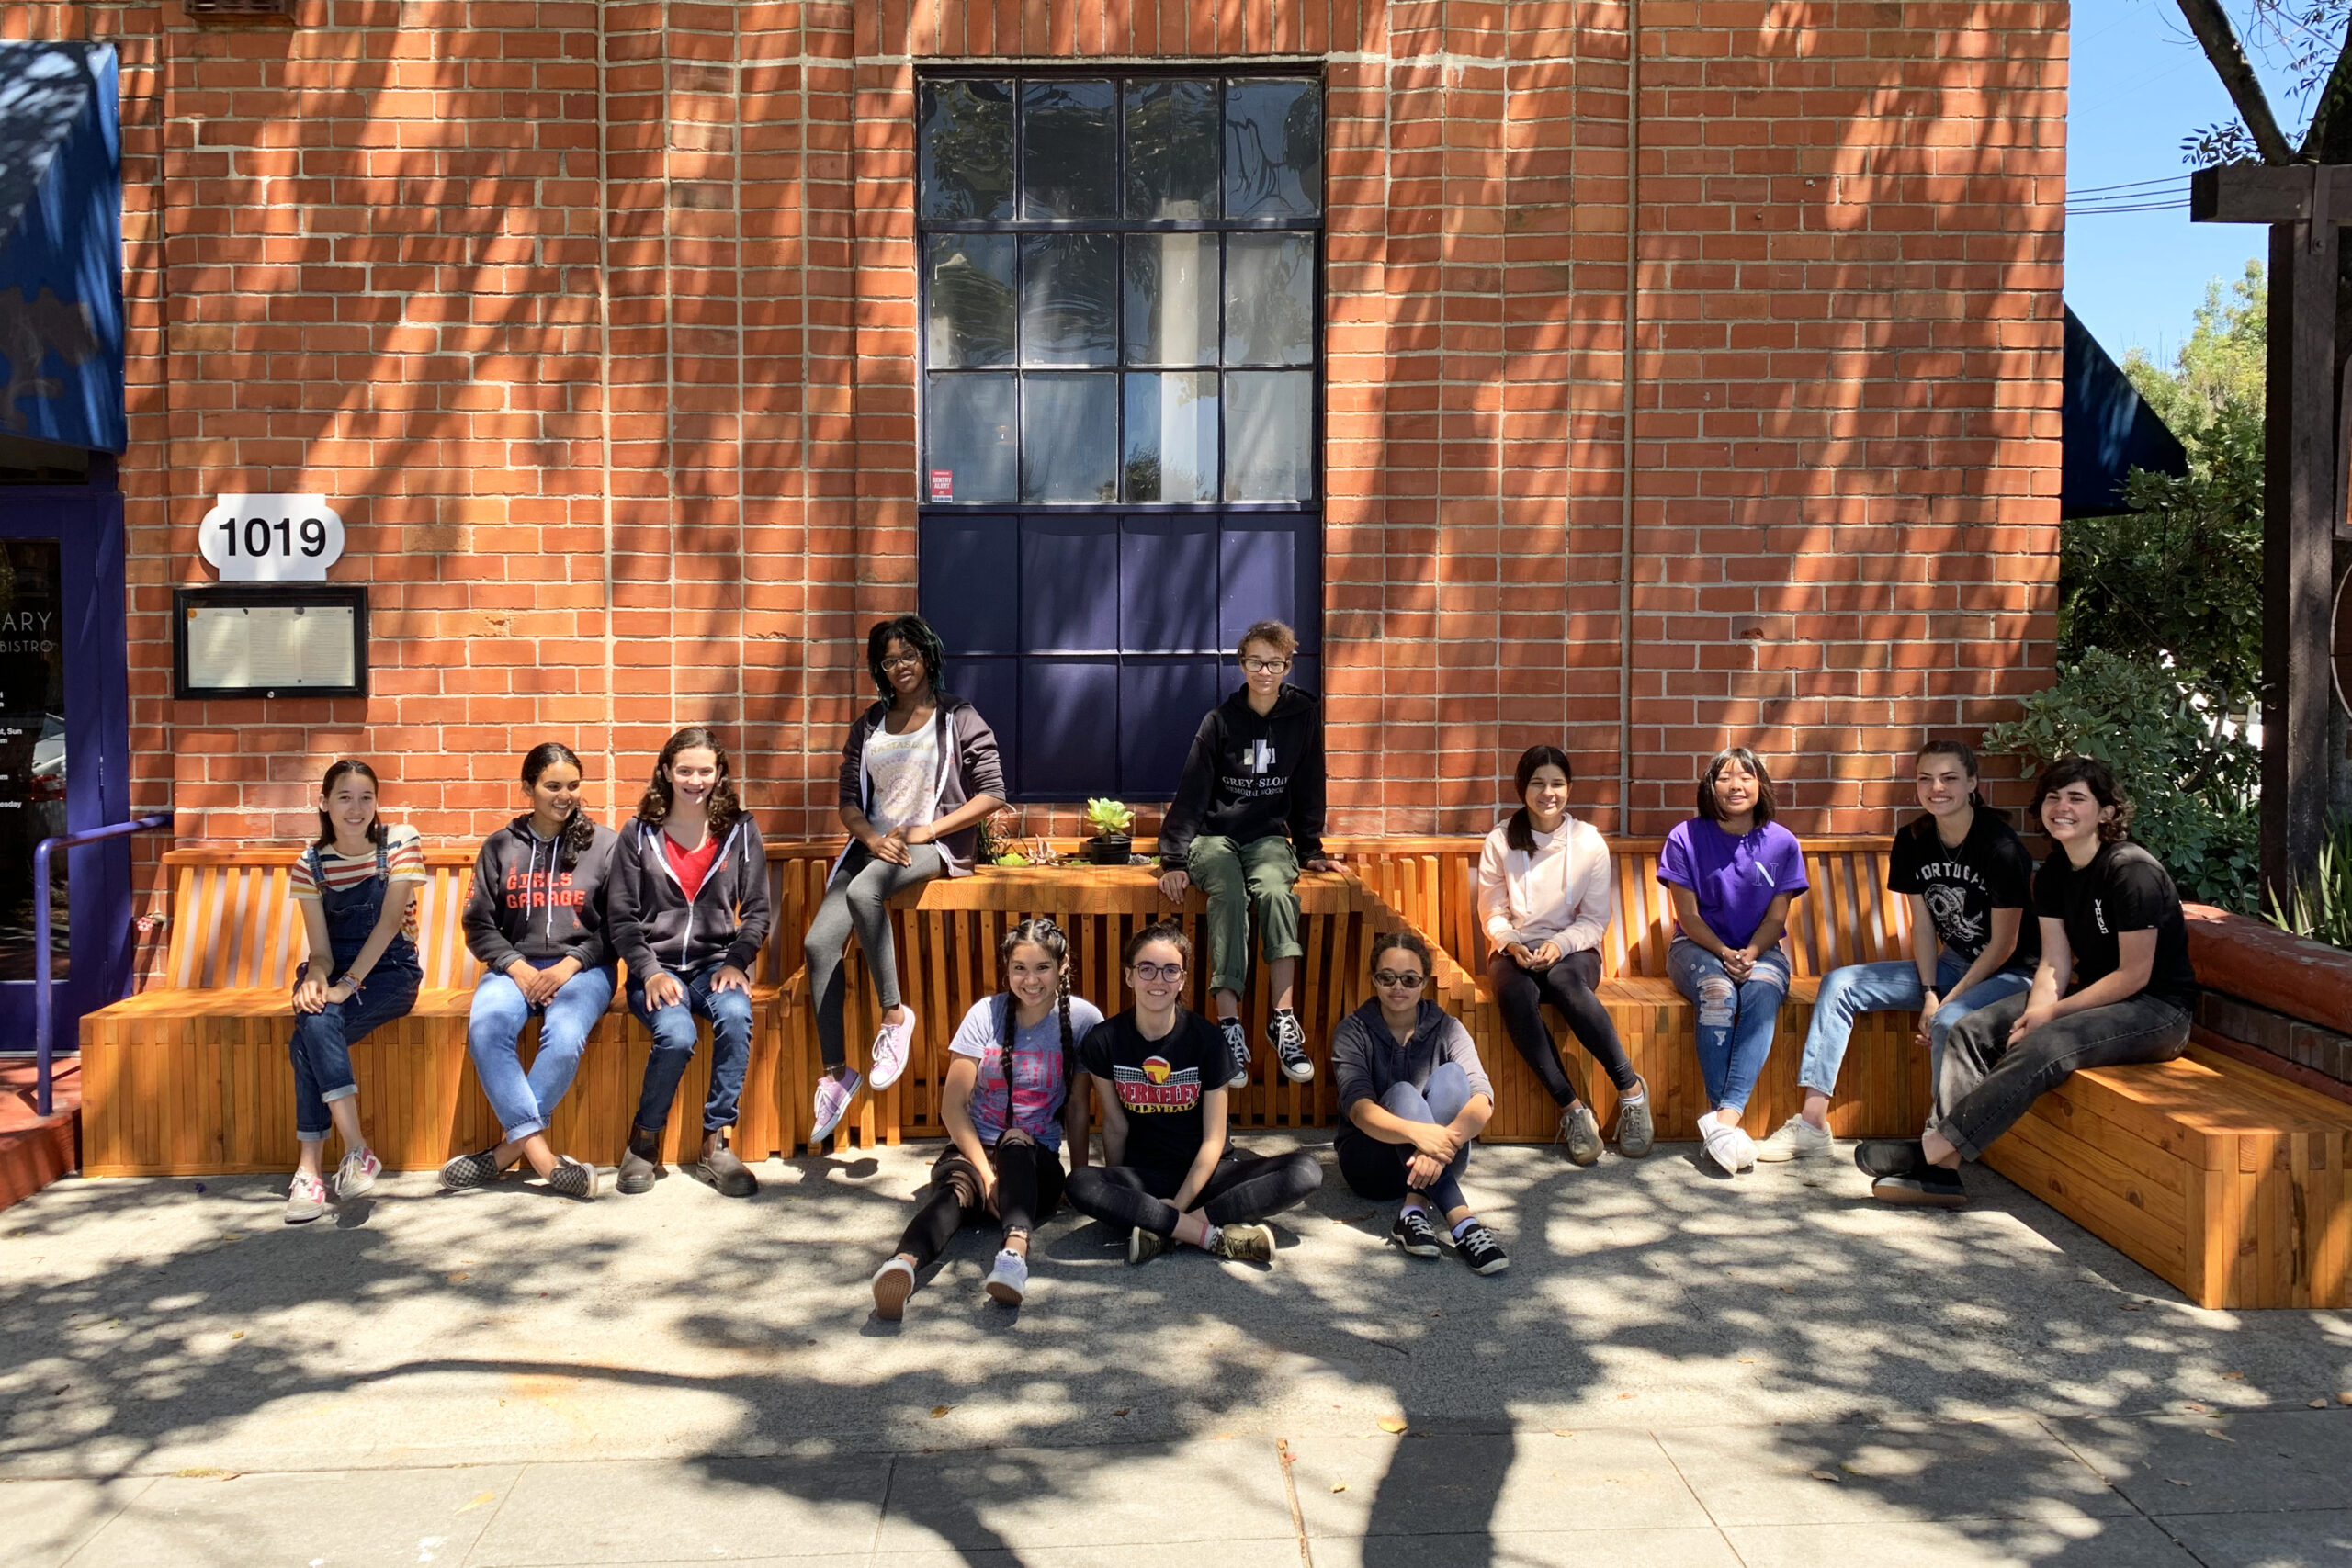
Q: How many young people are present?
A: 12